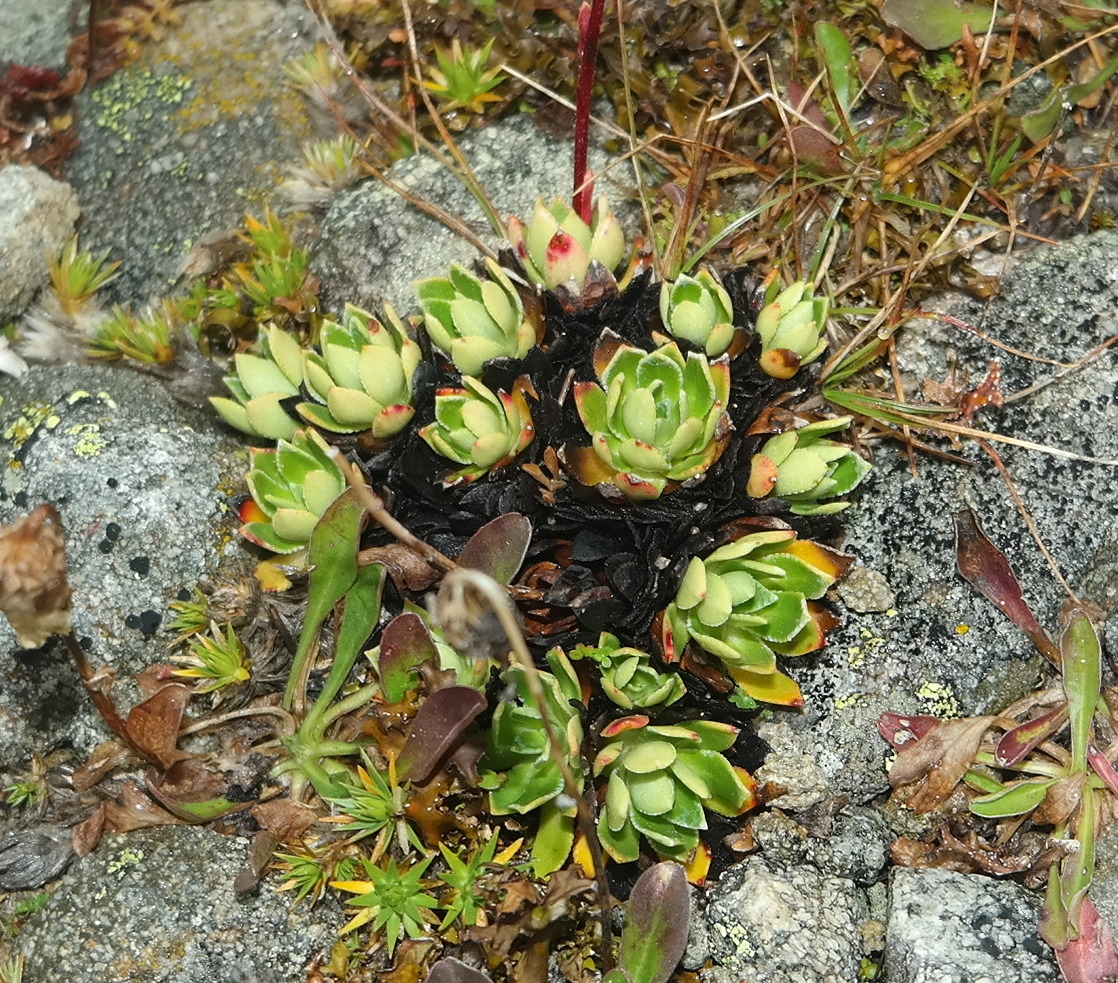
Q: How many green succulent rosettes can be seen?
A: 14